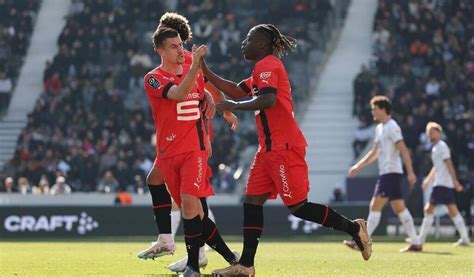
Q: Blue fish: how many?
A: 0